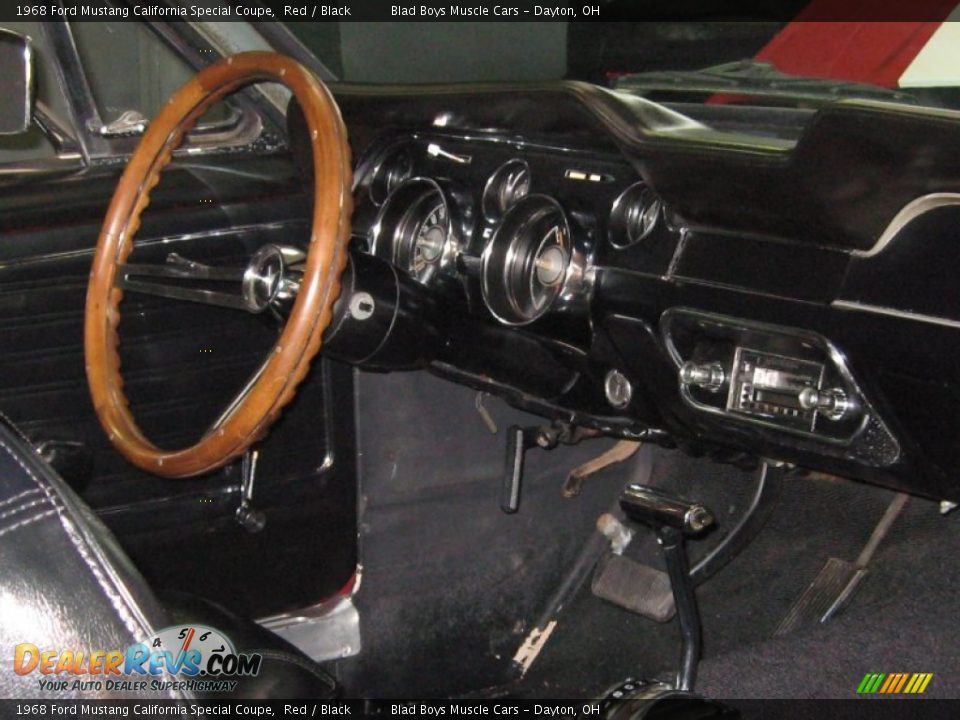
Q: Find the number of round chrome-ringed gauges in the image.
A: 5